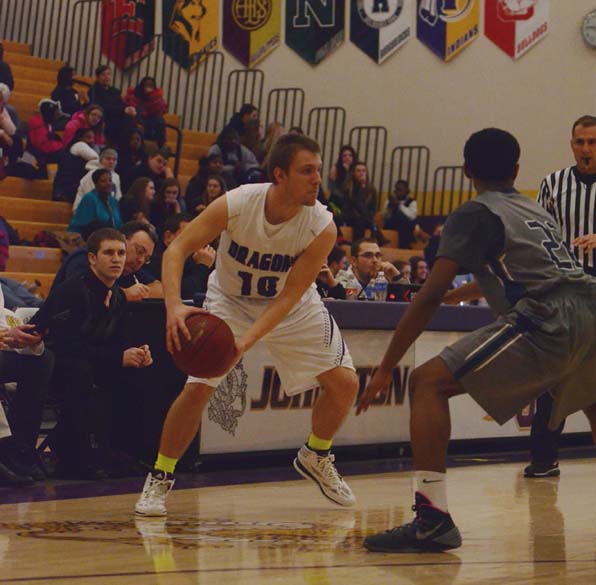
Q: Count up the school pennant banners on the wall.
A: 7